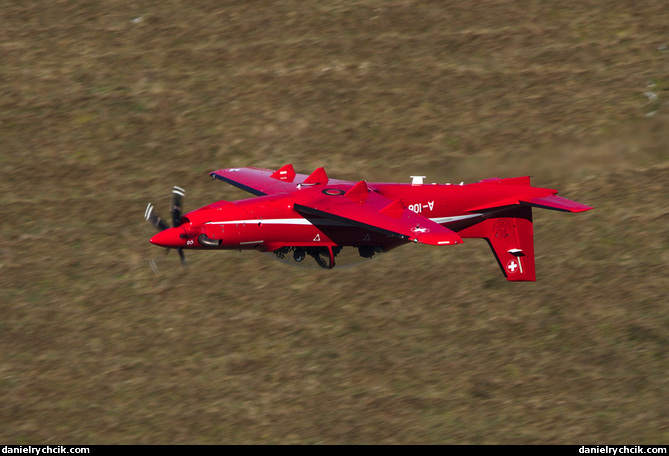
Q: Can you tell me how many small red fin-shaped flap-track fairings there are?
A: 4